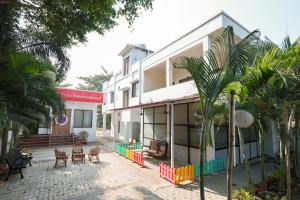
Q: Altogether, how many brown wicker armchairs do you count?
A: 3